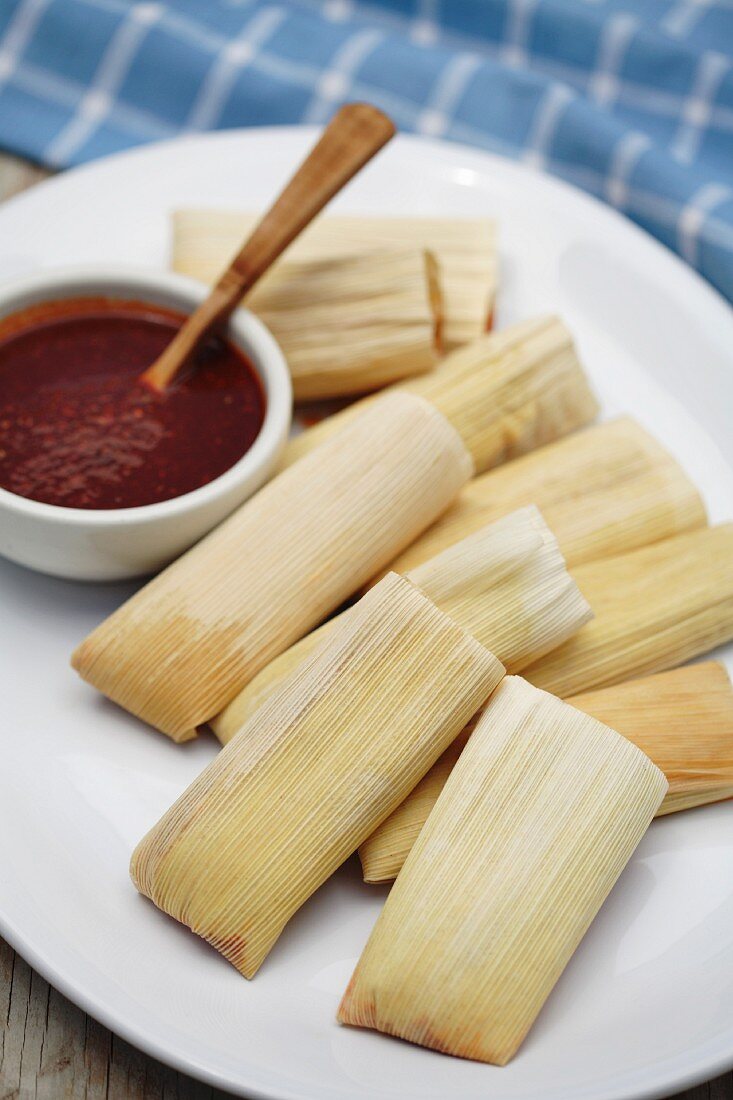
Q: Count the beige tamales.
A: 10